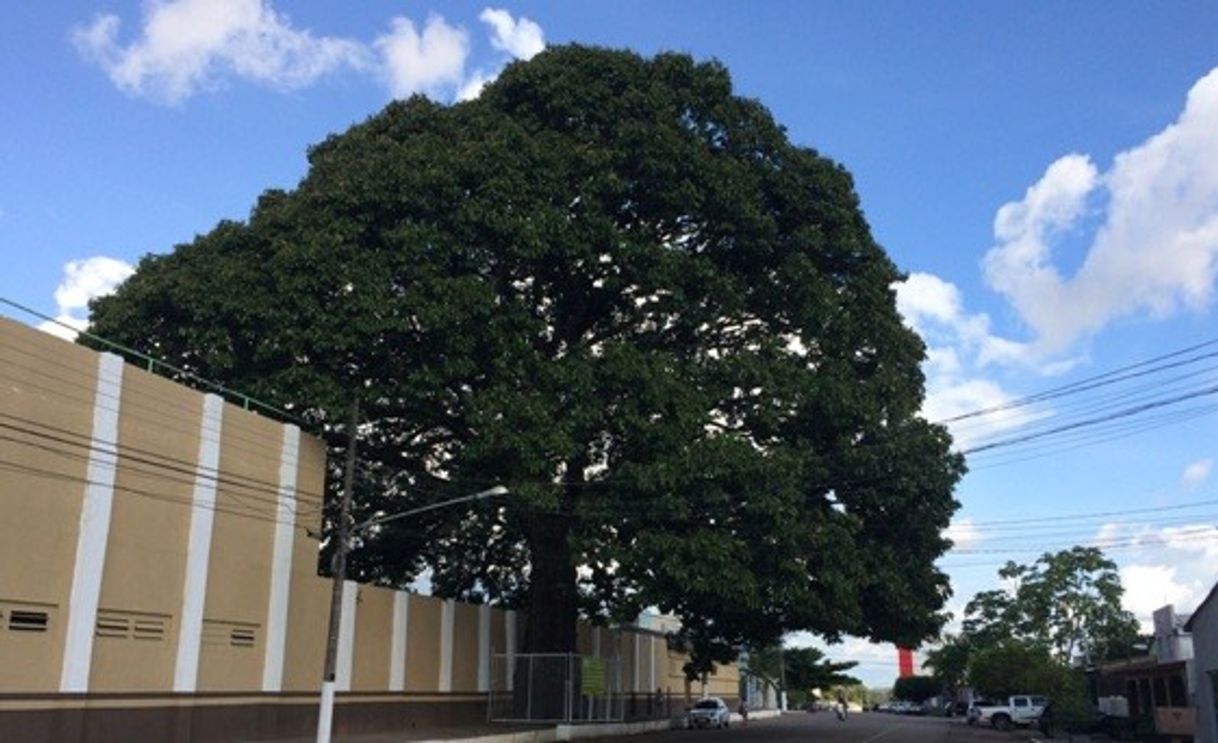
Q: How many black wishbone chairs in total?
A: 0